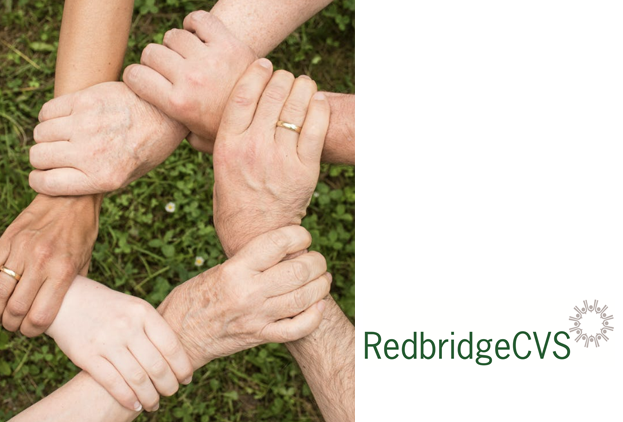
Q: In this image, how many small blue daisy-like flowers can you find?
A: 0